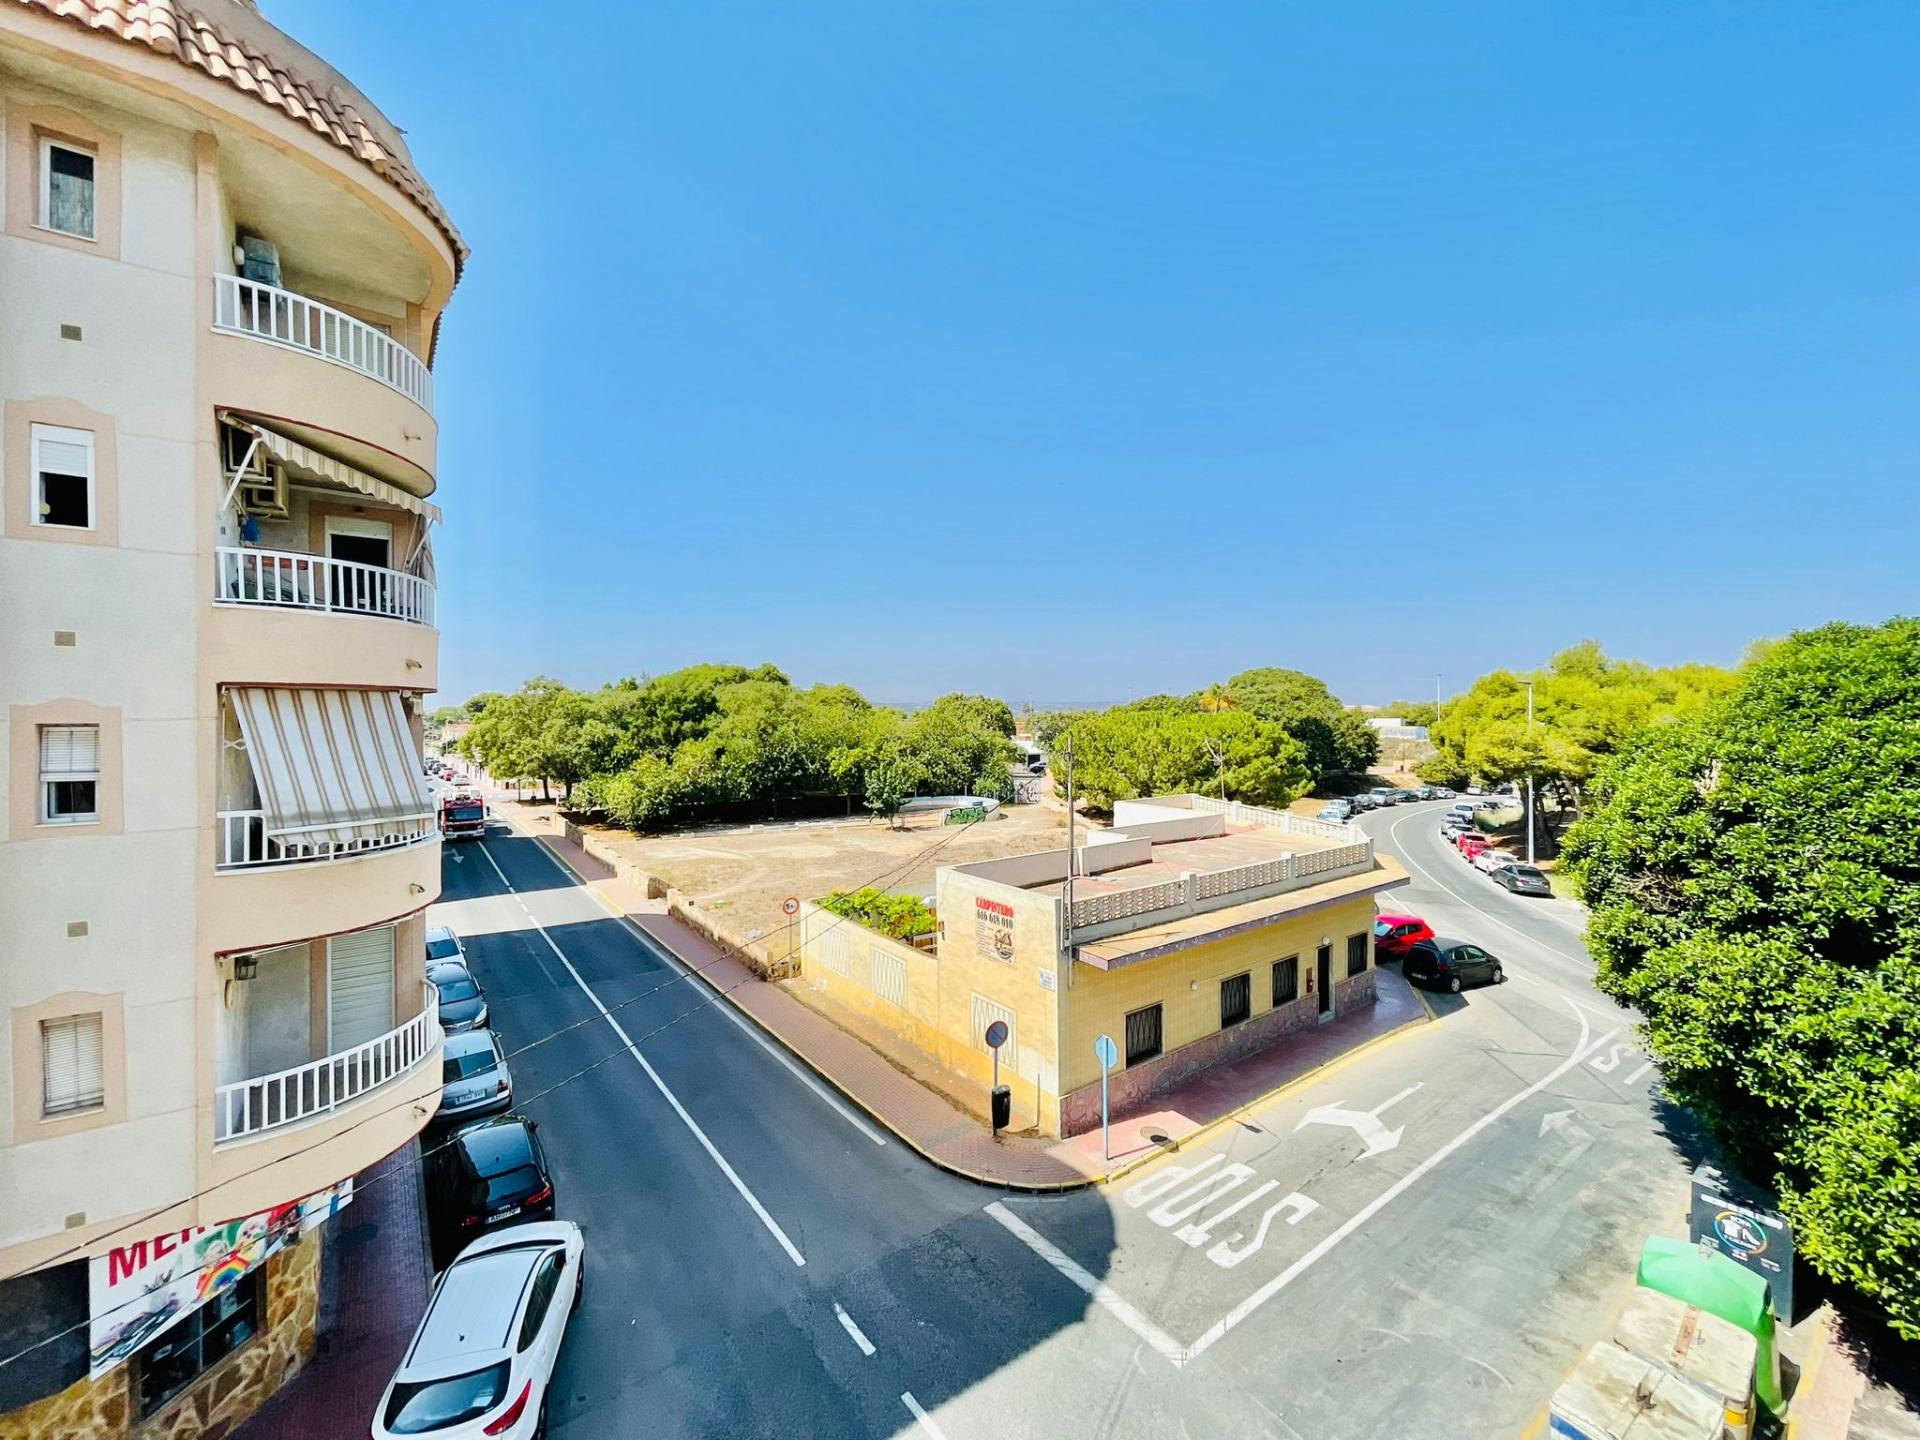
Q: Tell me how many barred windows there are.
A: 7